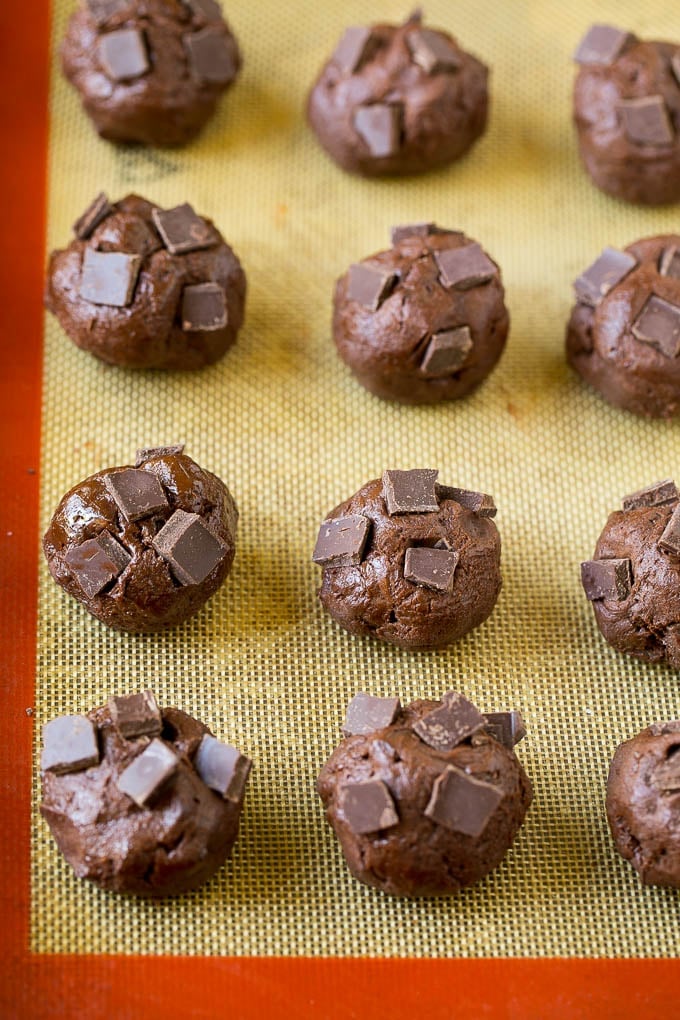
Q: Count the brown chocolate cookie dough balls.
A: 12